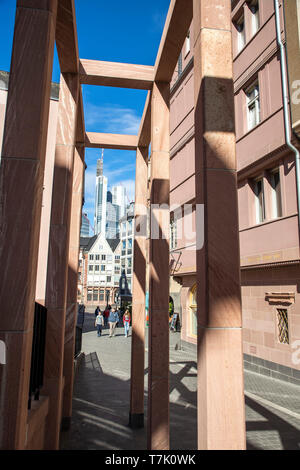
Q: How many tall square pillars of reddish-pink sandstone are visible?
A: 6